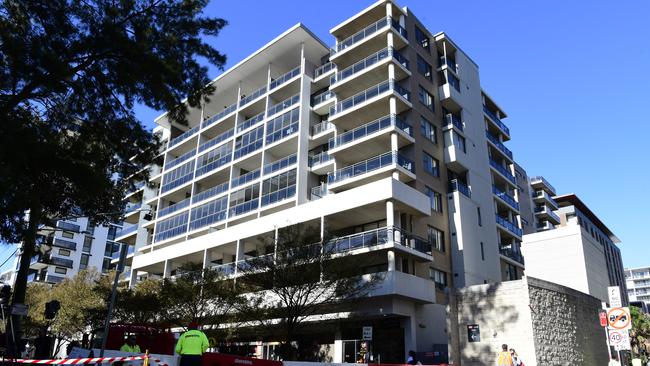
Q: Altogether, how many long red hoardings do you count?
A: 2